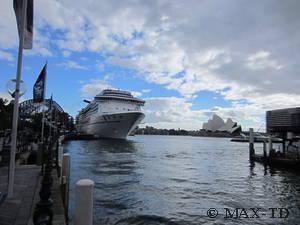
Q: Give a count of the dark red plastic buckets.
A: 0